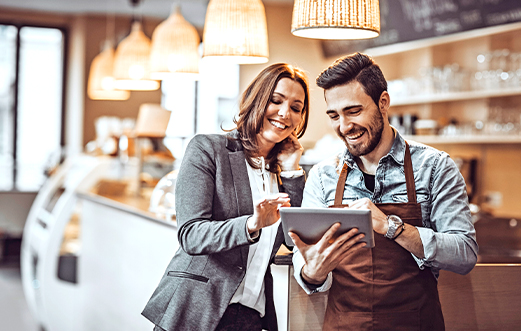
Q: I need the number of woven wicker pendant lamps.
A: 5